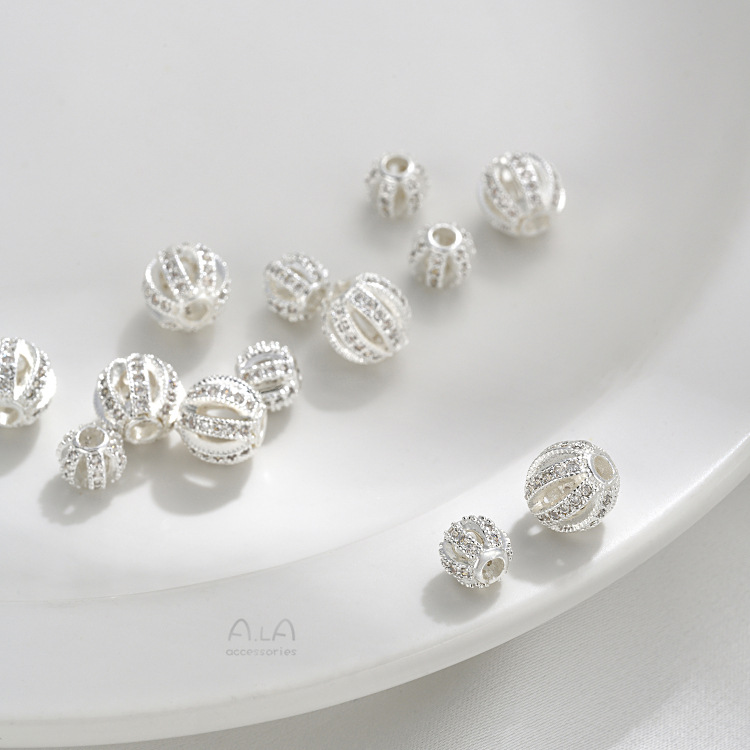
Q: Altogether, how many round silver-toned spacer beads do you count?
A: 13